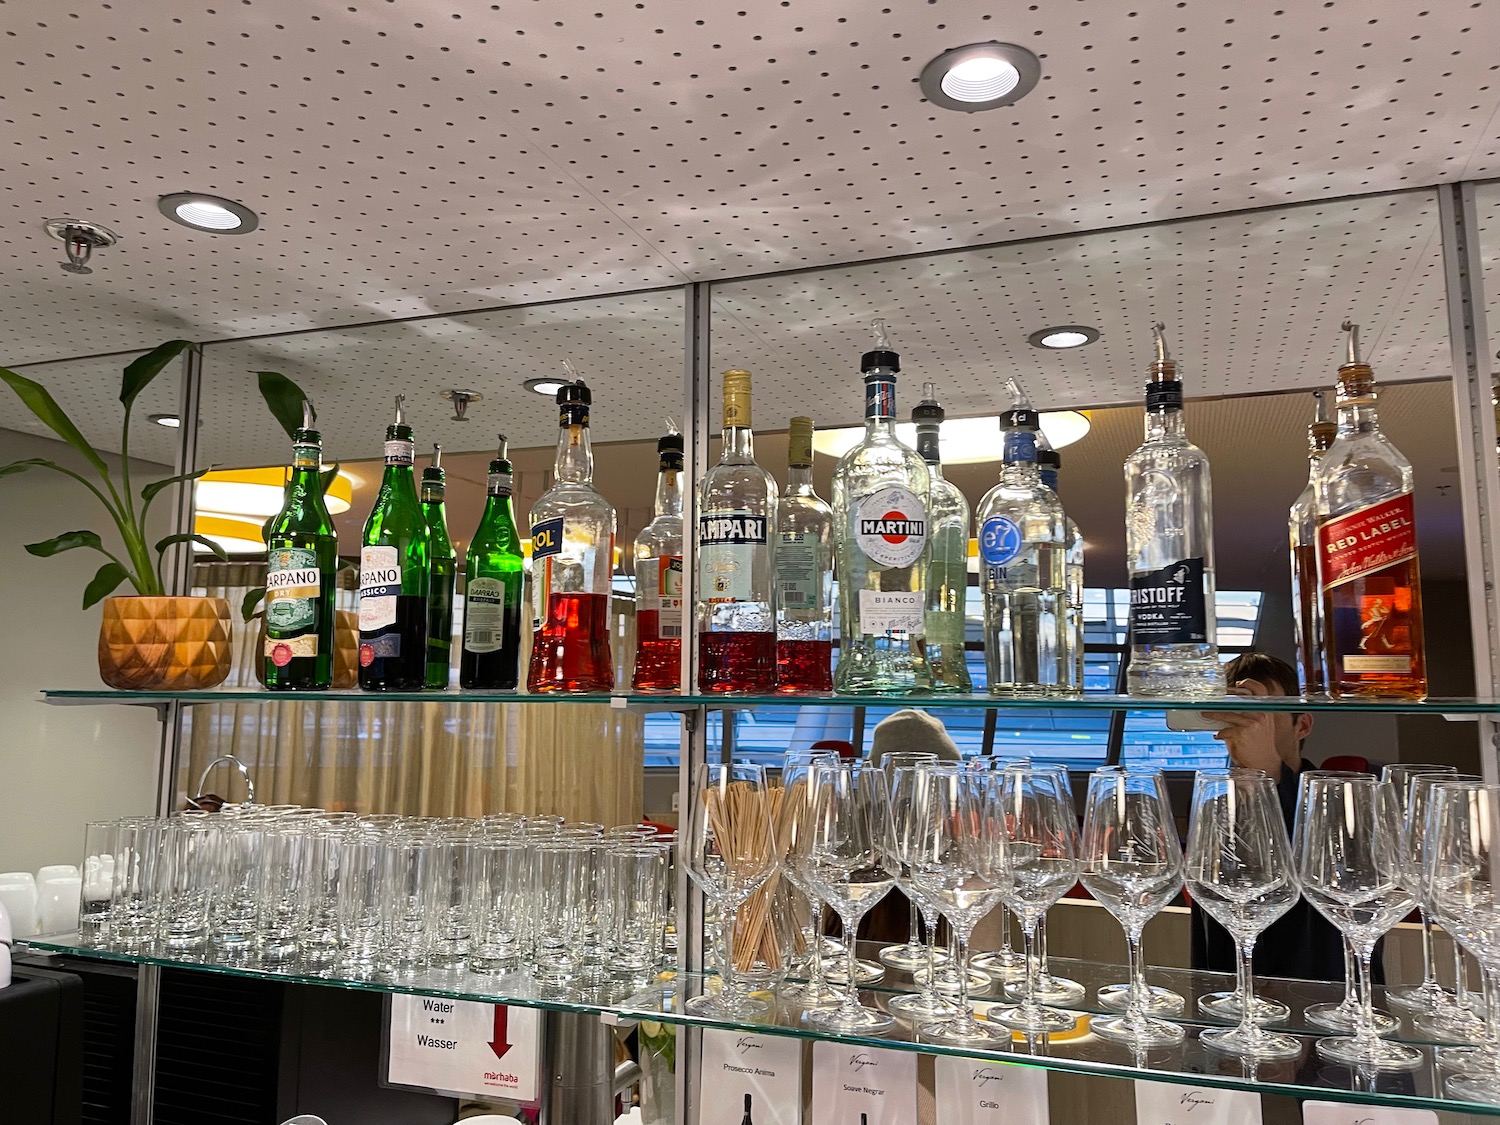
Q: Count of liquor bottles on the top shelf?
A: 8